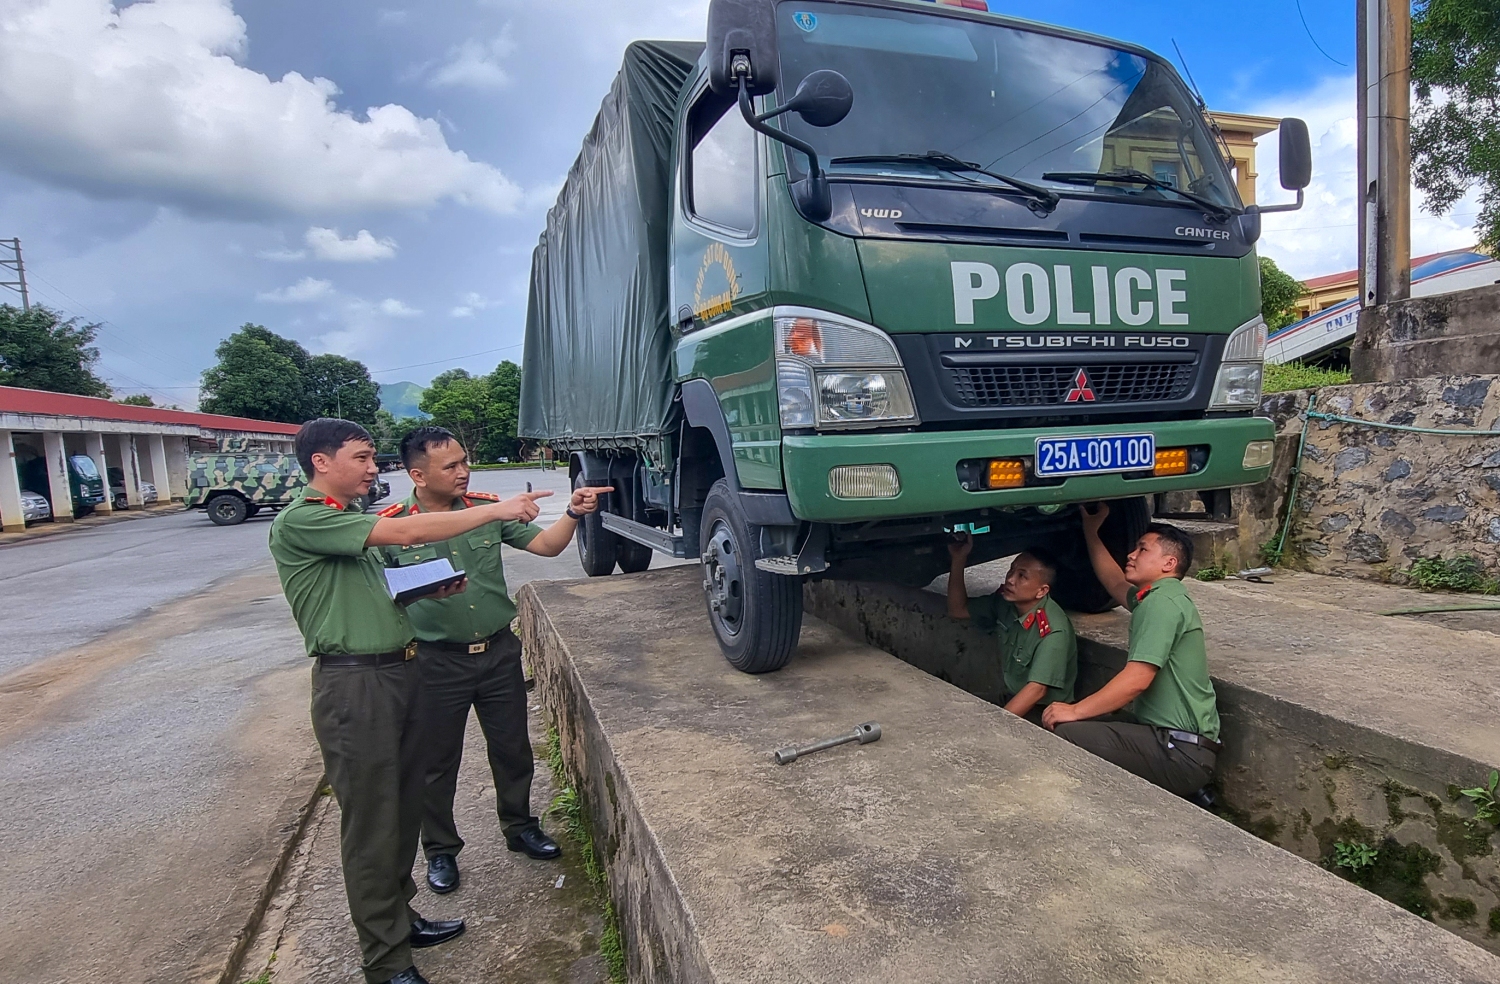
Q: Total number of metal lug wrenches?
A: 1